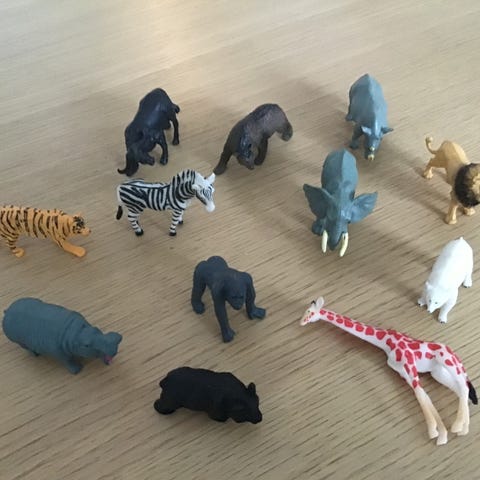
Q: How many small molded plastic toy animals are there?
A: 12